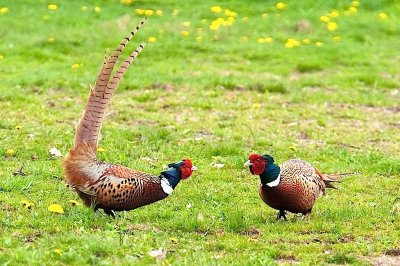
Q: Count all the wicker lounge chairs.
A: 0